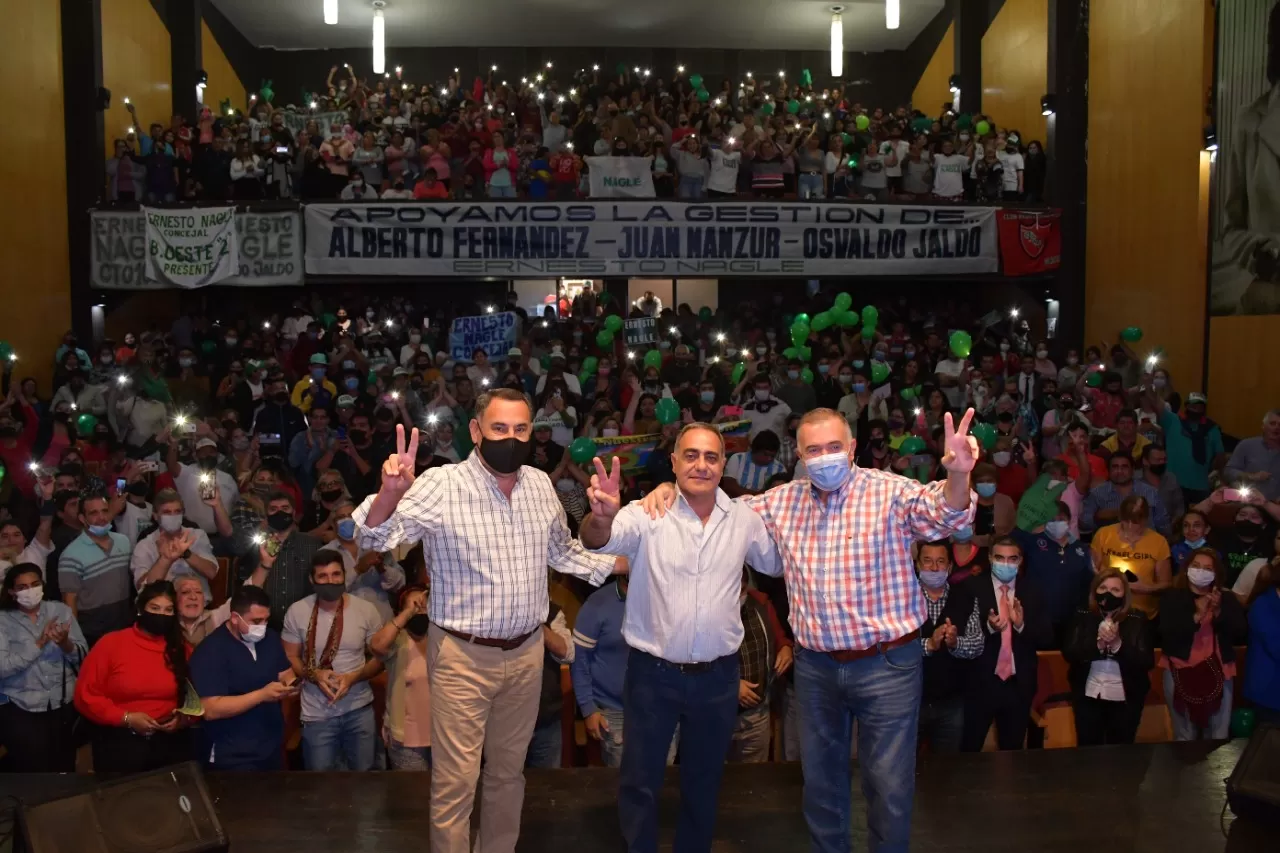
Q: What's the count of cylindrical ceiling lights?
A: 4